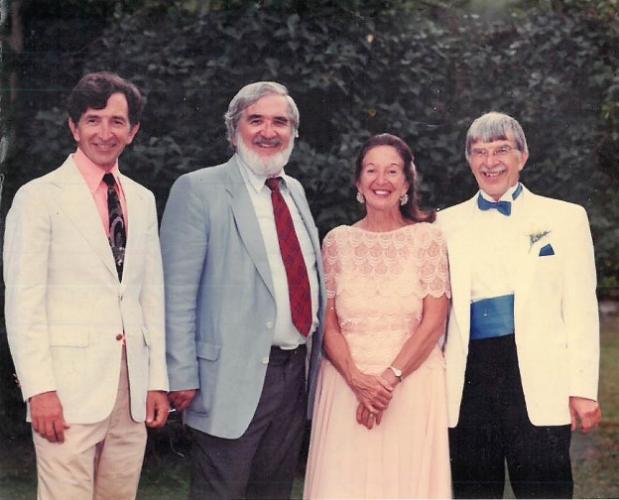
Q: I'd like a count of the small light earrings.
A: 2